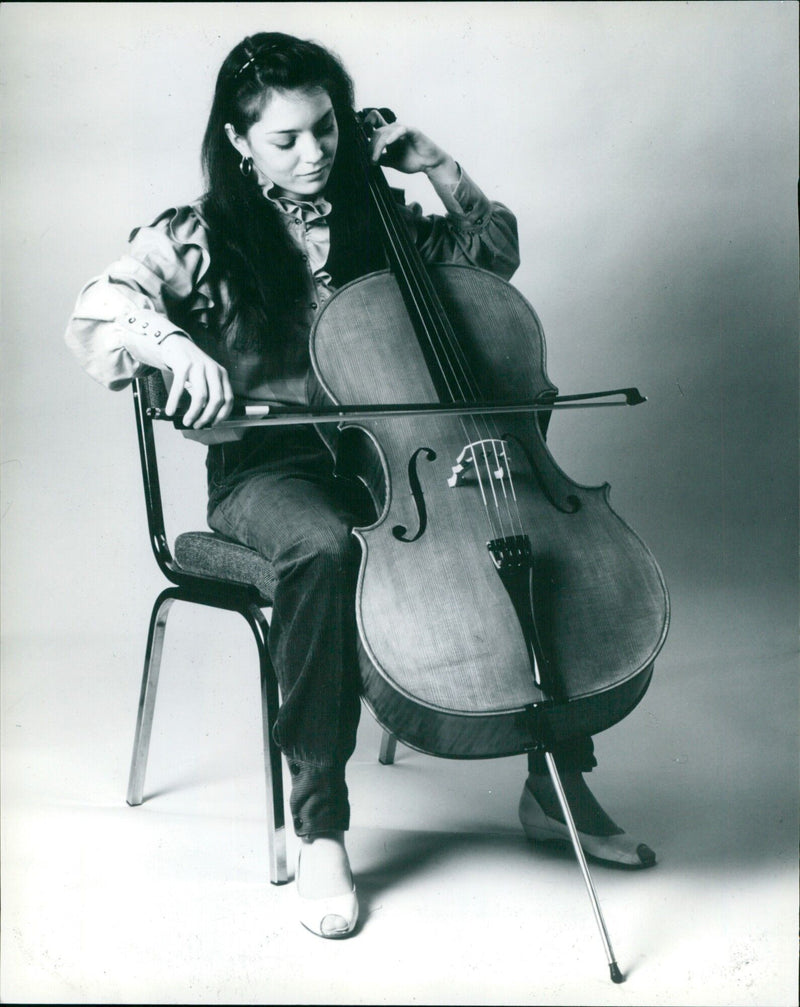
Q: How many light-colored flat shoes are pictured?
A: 2